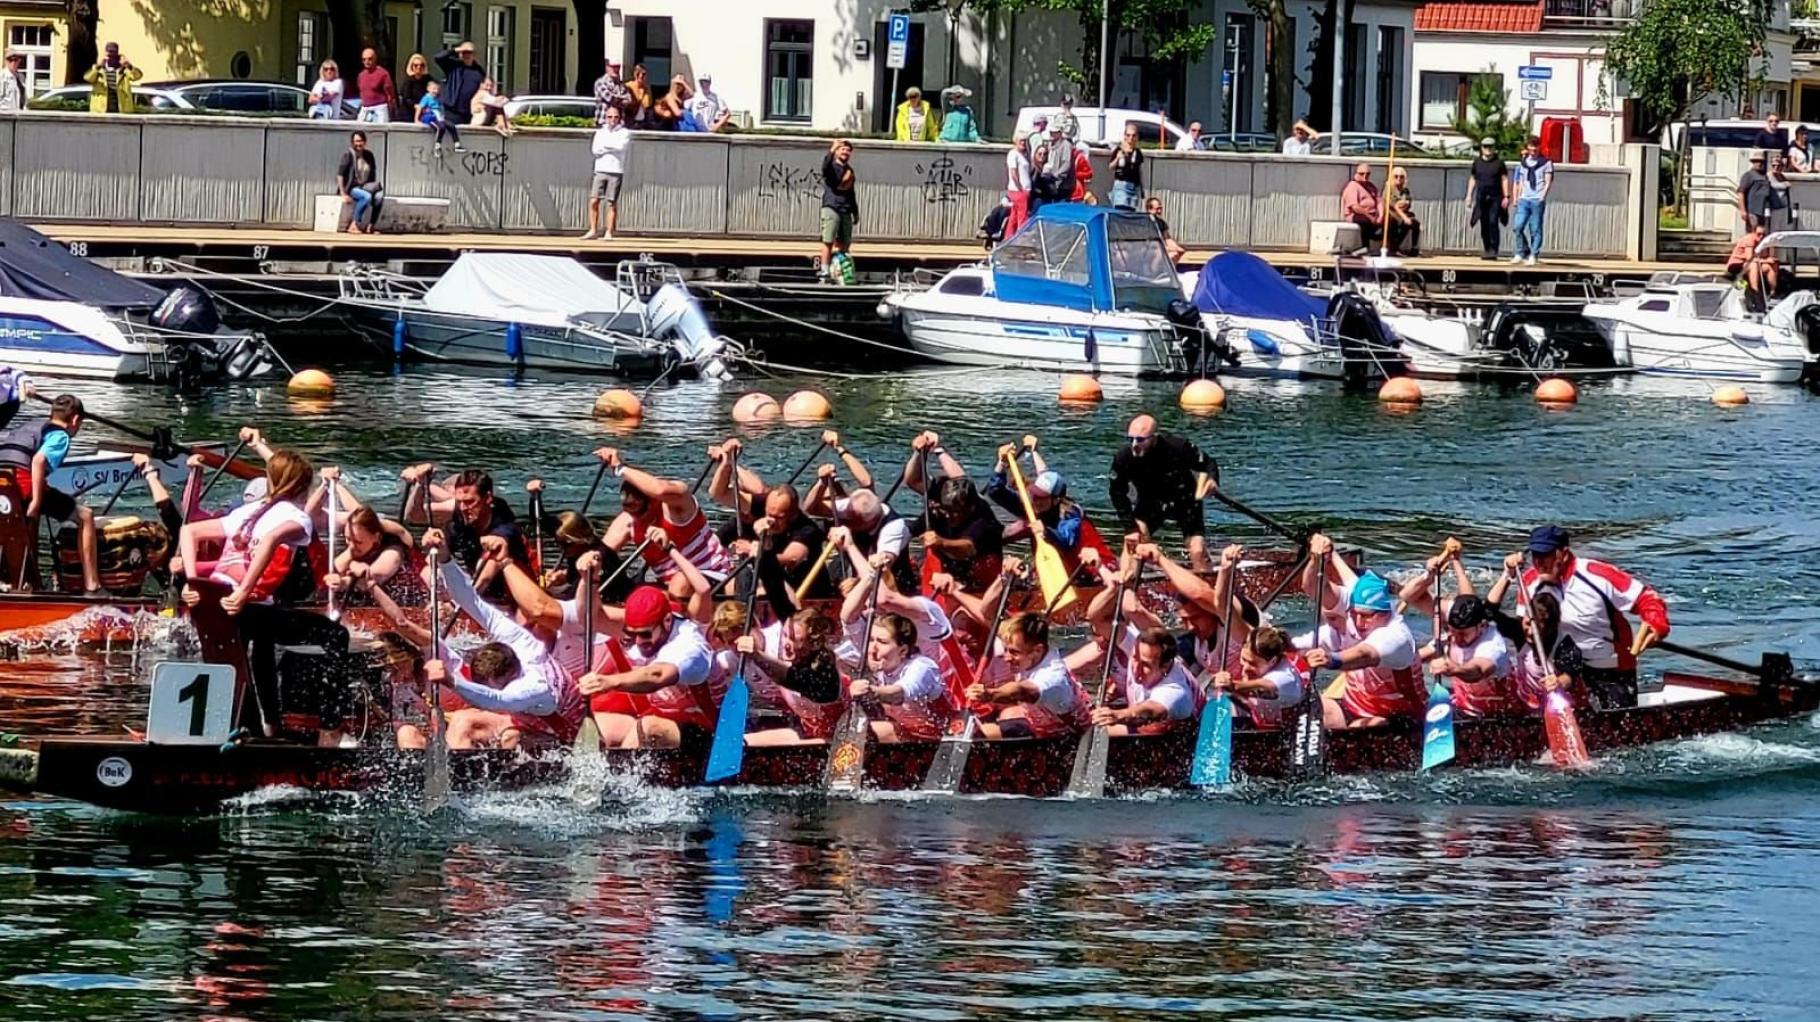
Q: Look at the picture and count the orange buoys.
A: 9